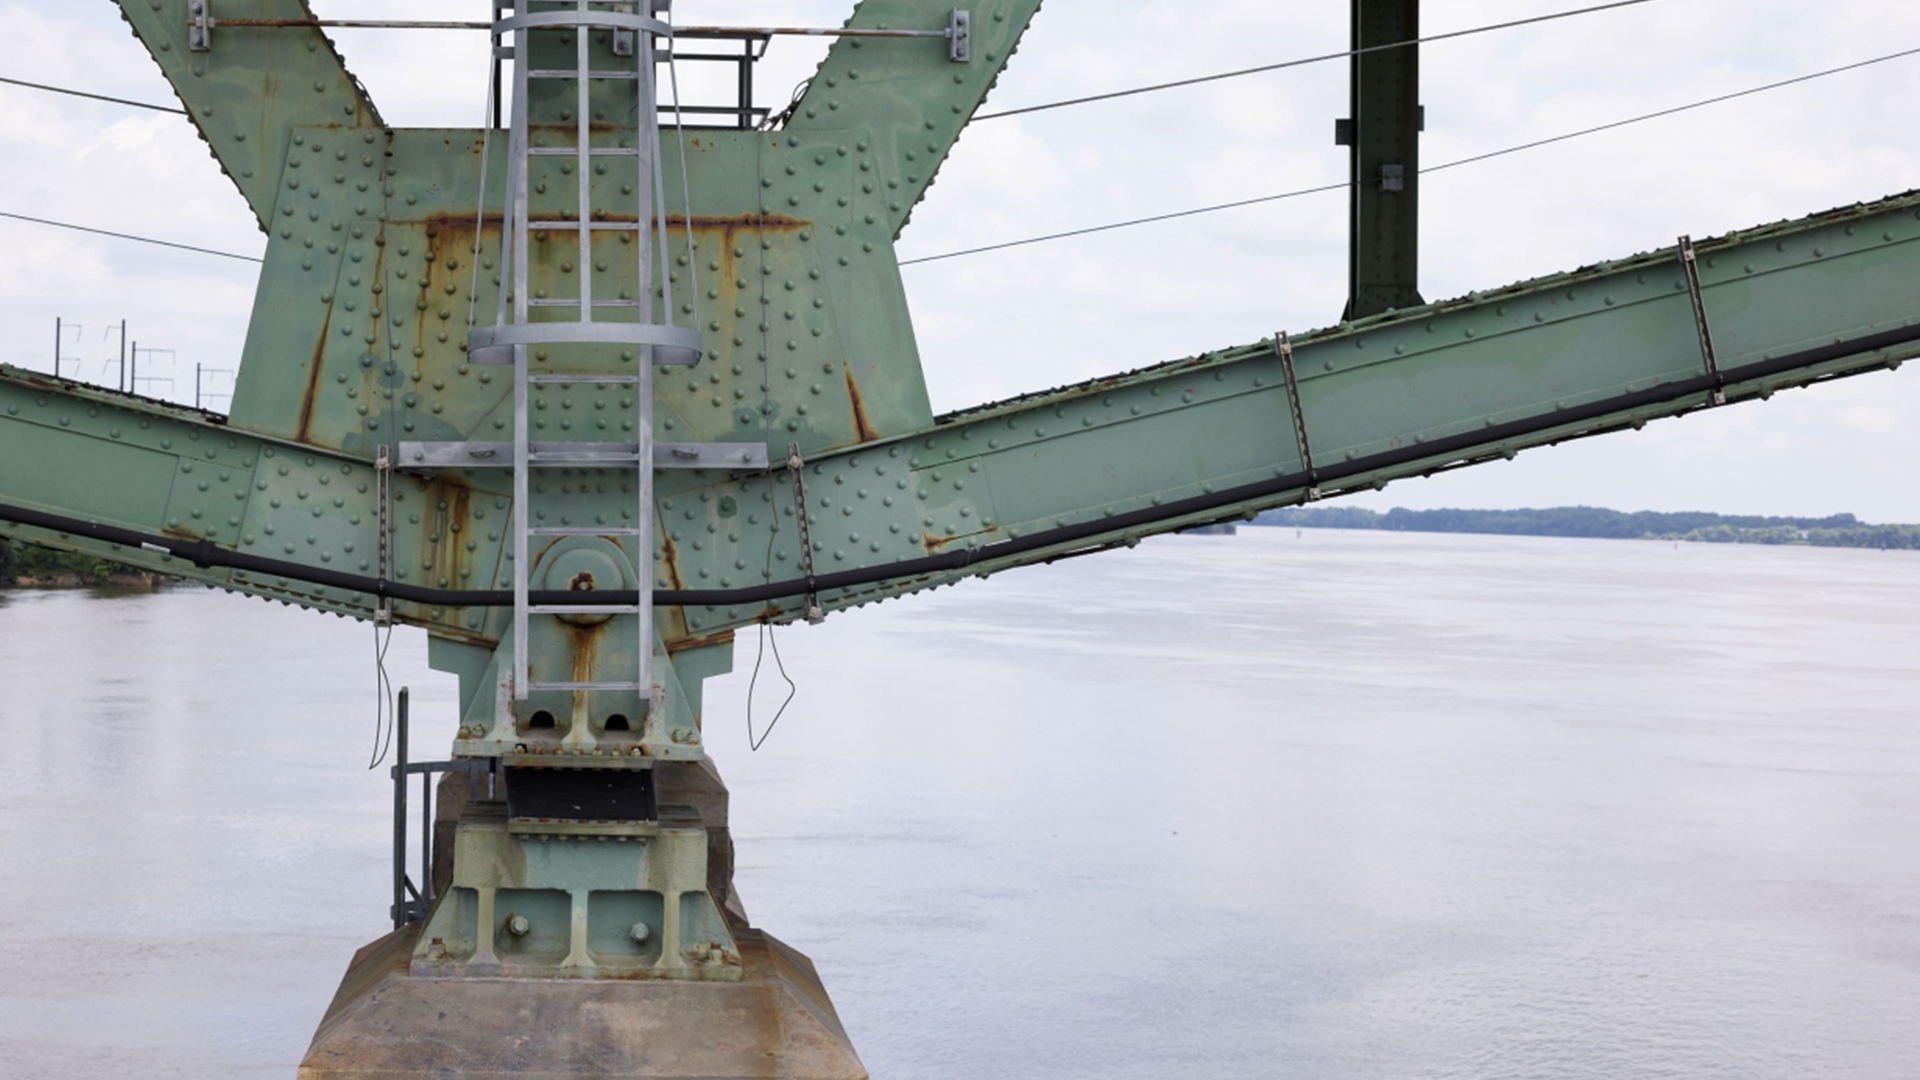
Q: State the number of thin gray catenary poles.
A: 4